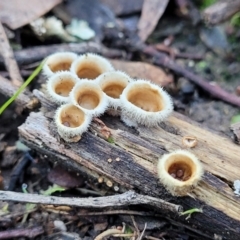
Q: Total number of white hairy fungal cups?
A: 8